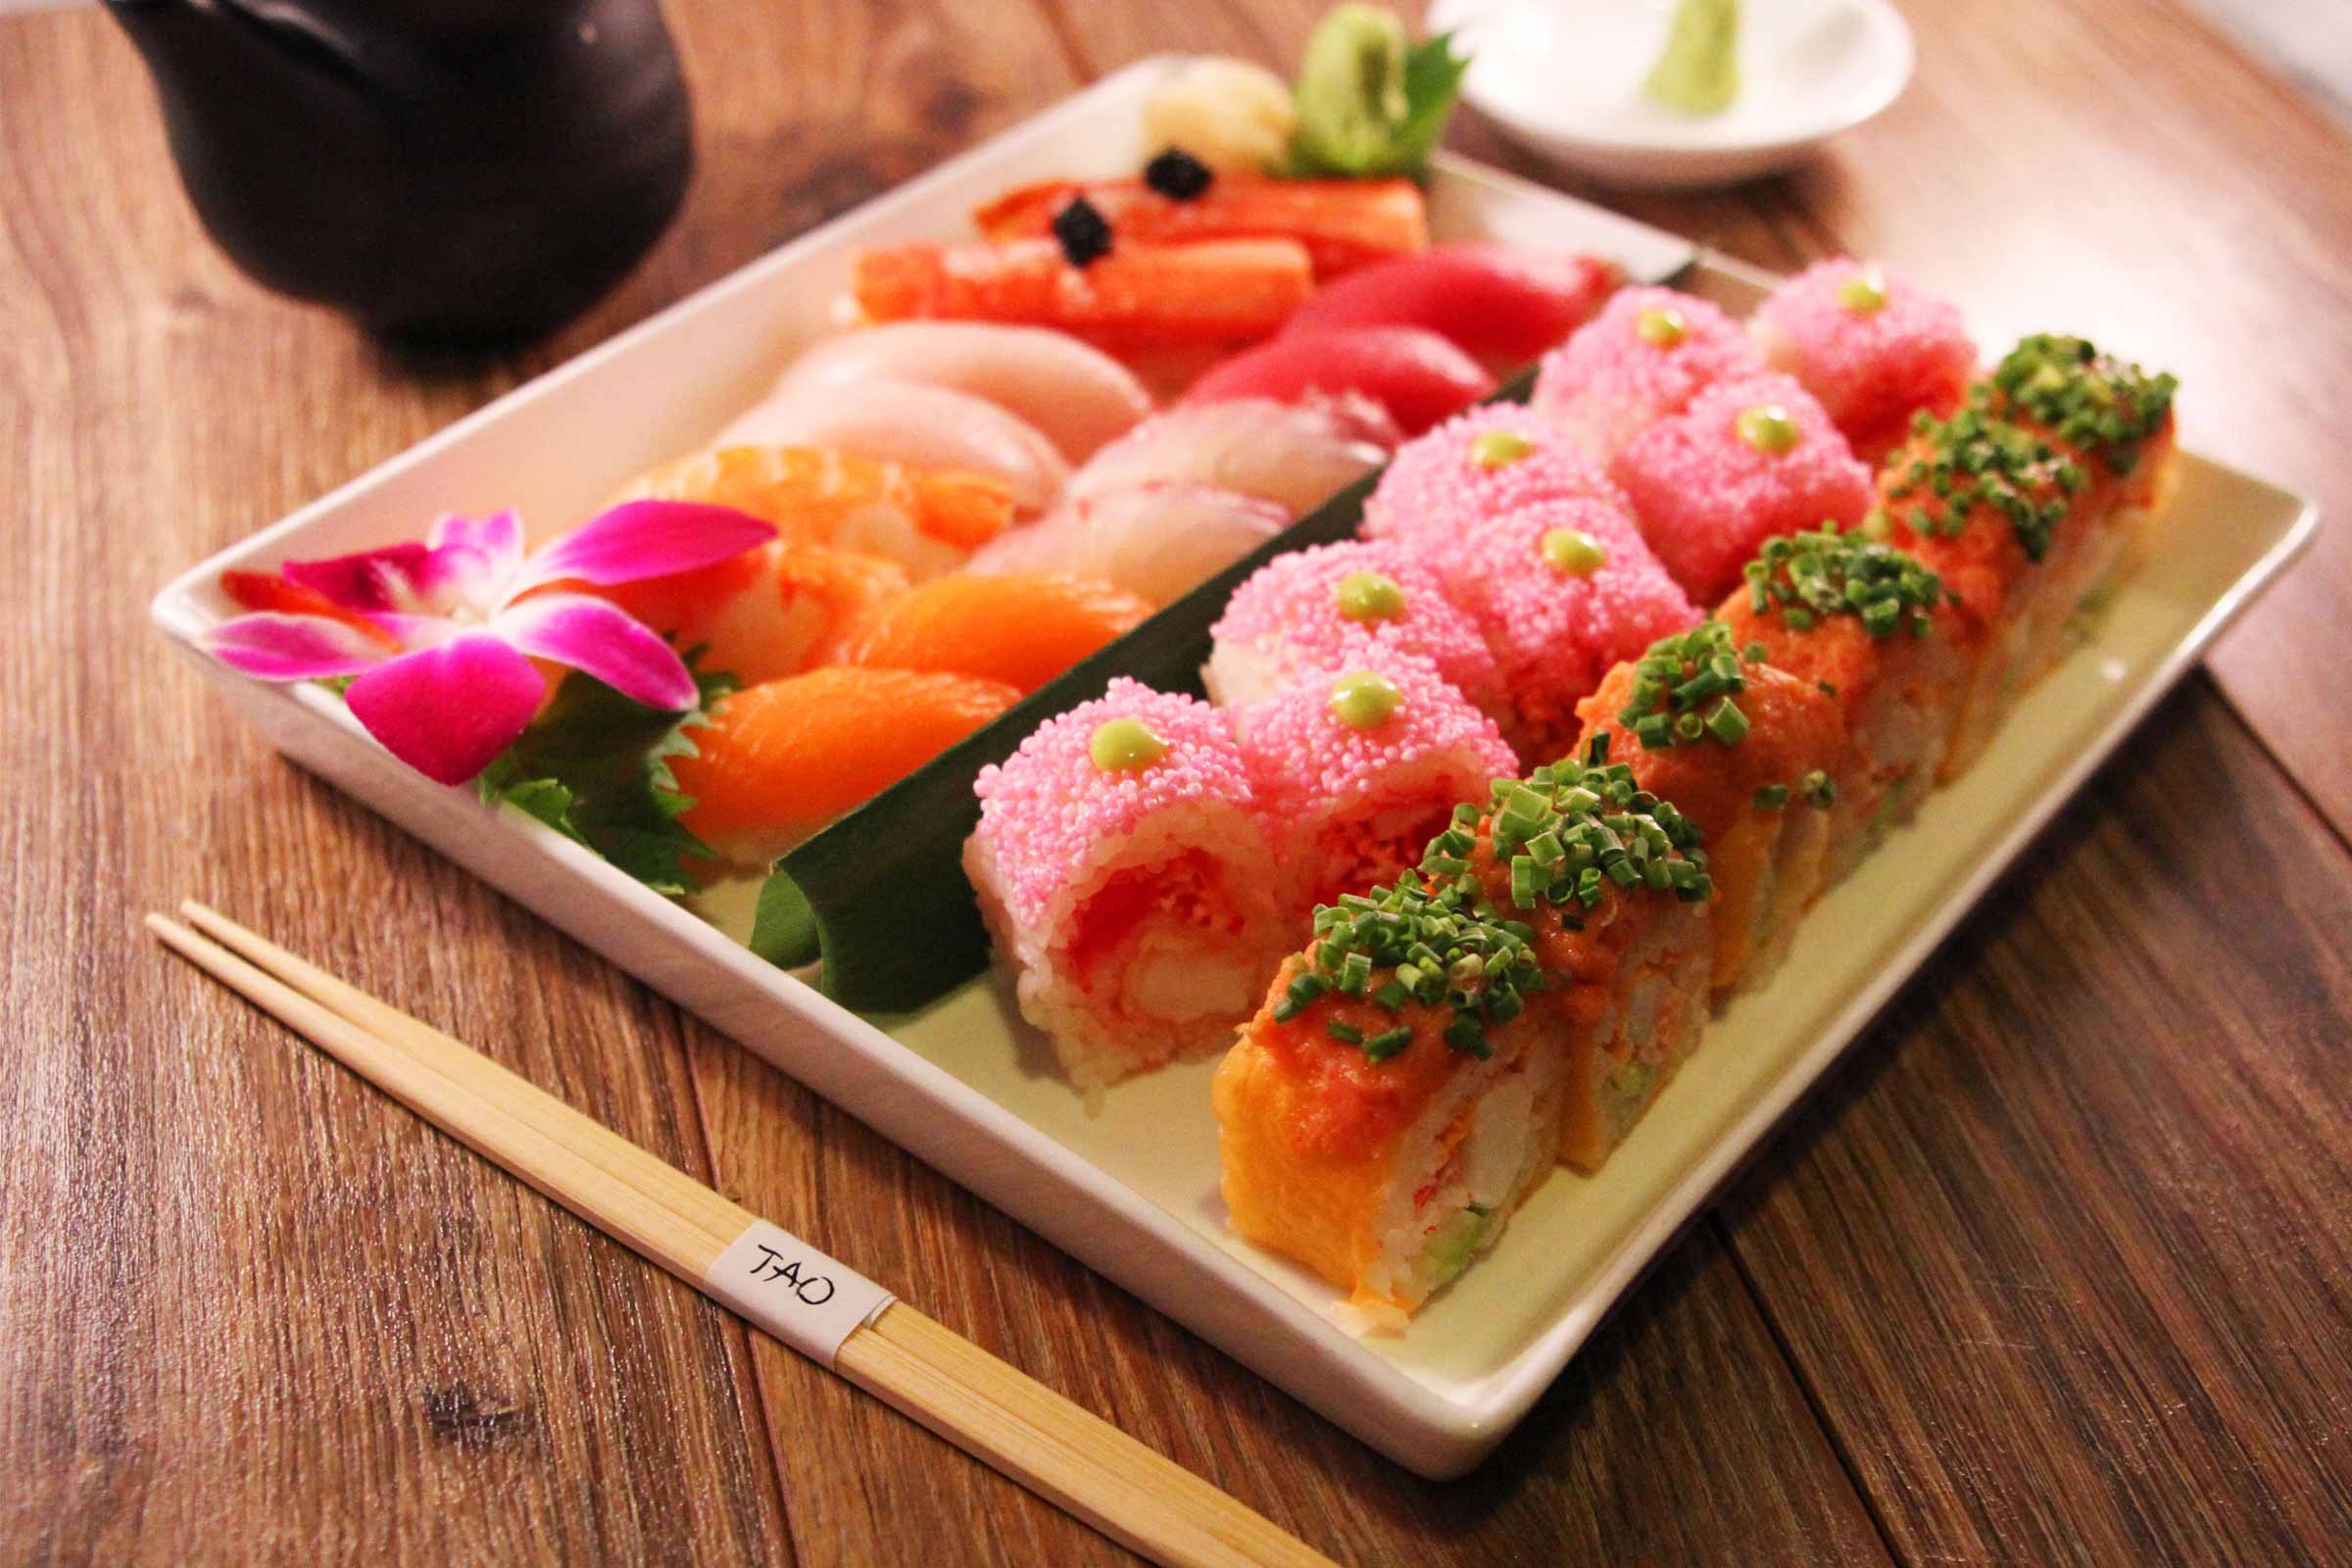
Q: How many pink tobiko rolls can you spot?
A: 8